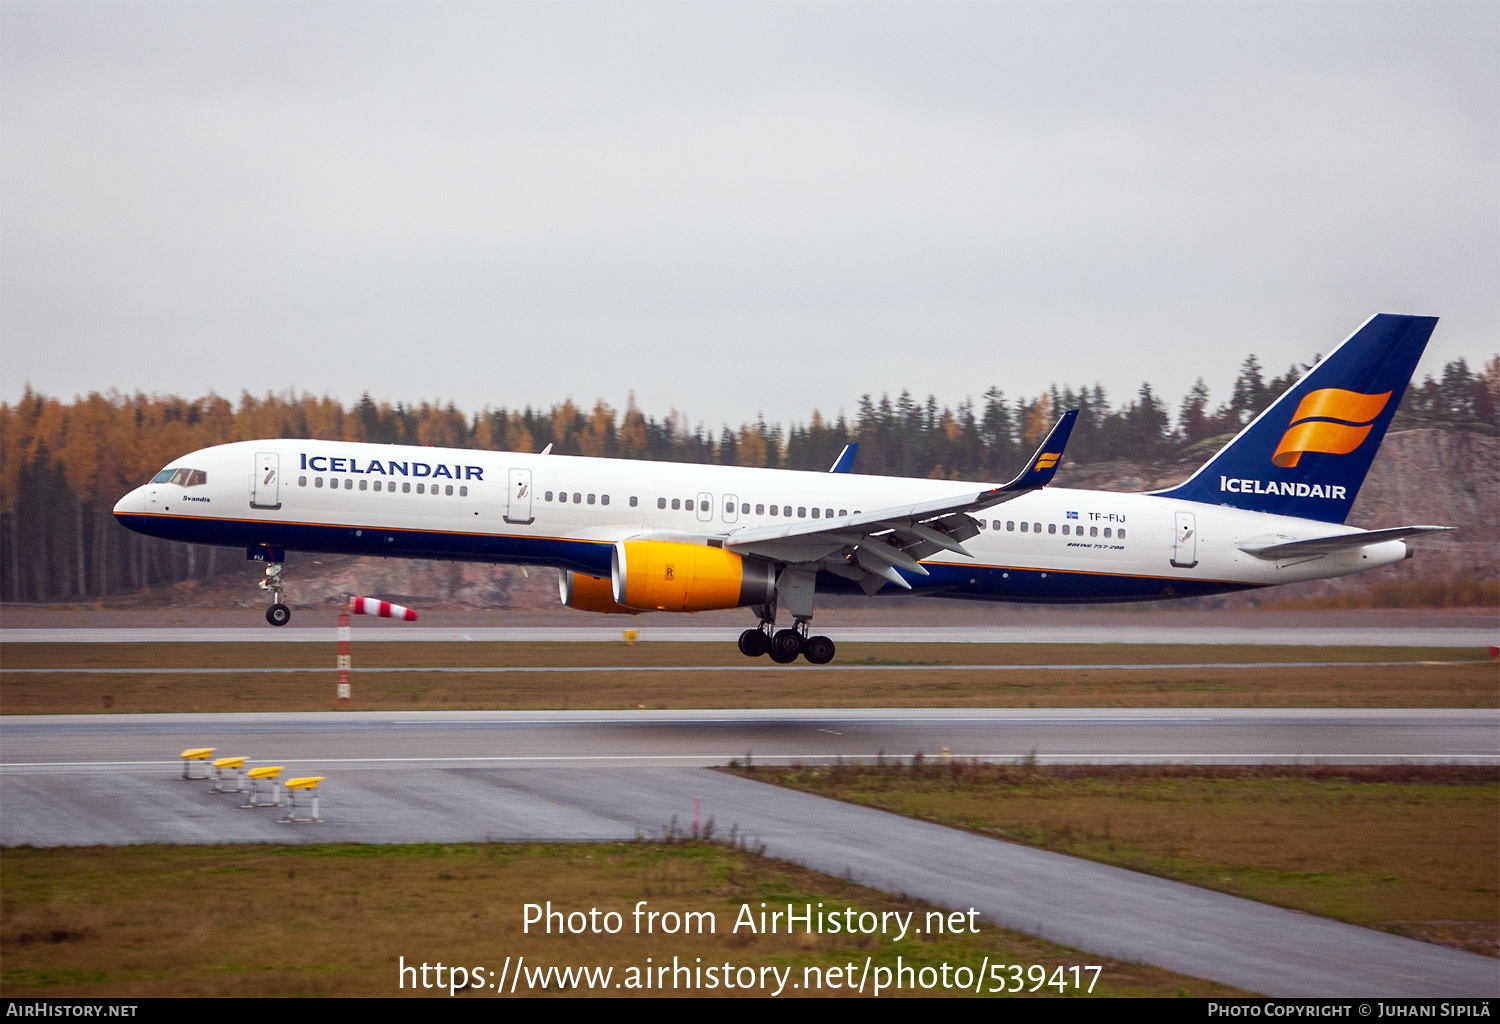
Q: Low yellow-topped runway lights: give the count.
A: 4